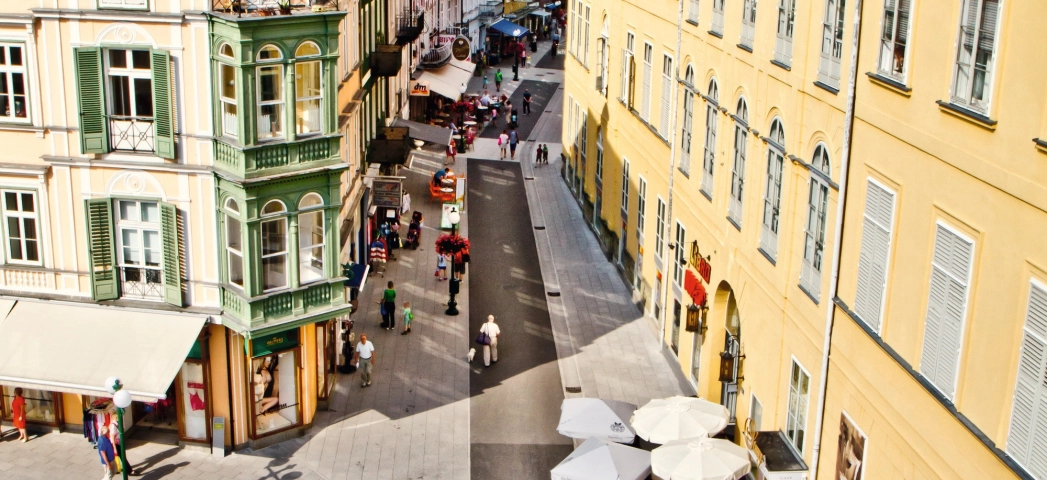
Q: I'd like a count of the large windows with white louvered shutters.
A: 3